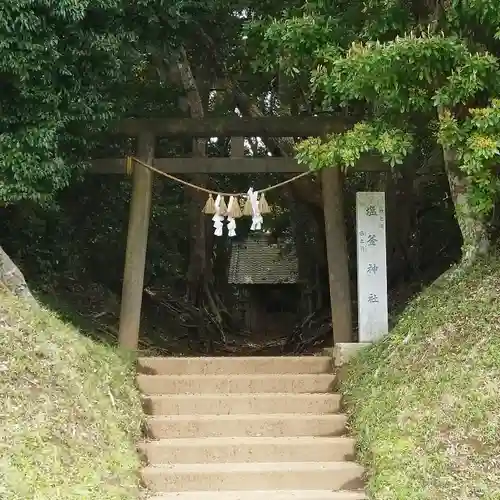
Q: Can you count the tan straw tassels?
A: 5